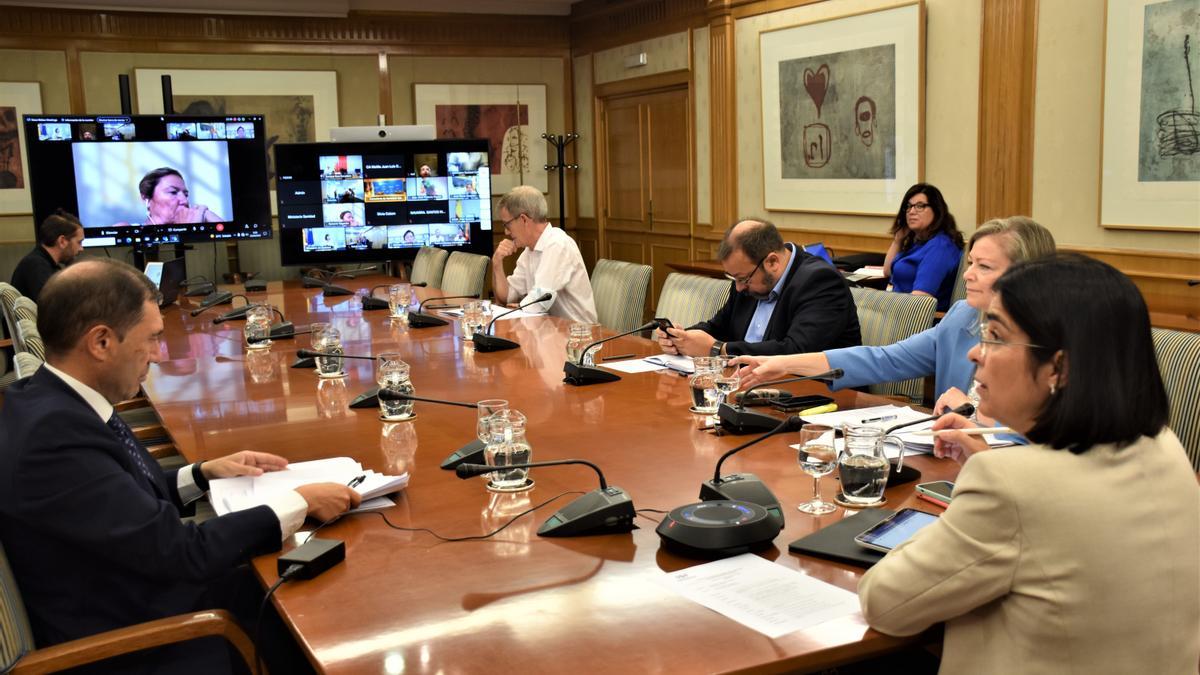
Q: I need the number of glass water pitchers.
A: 9